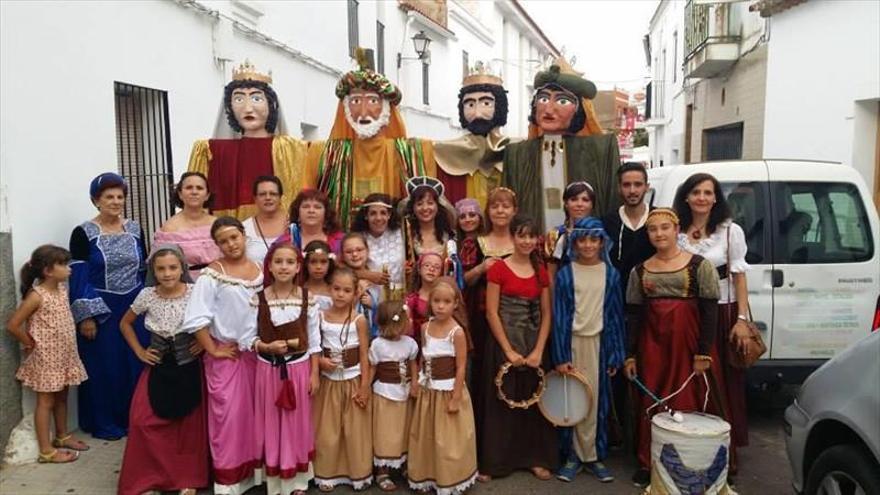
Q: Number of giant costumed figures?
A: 4